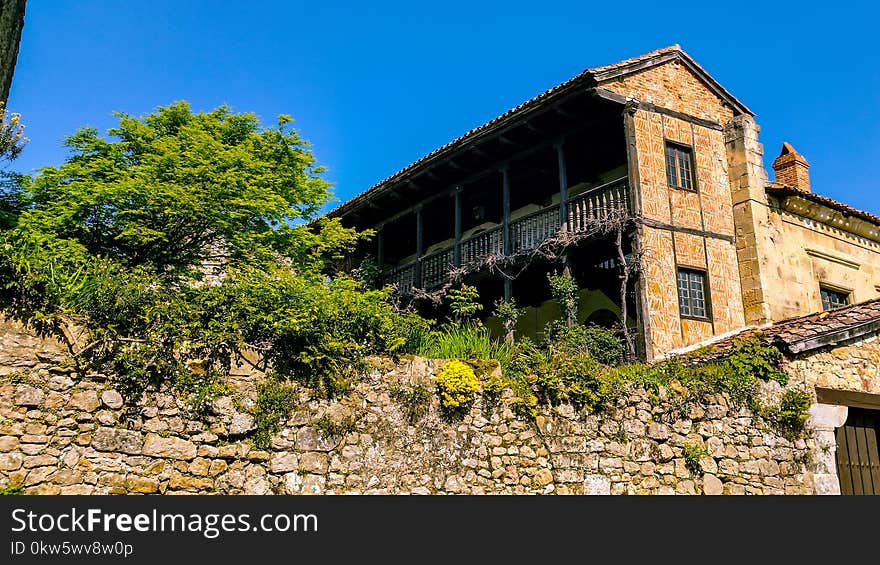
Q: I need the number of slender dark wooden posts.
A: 5